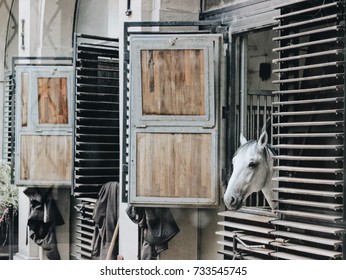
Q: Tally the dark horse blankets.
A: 3